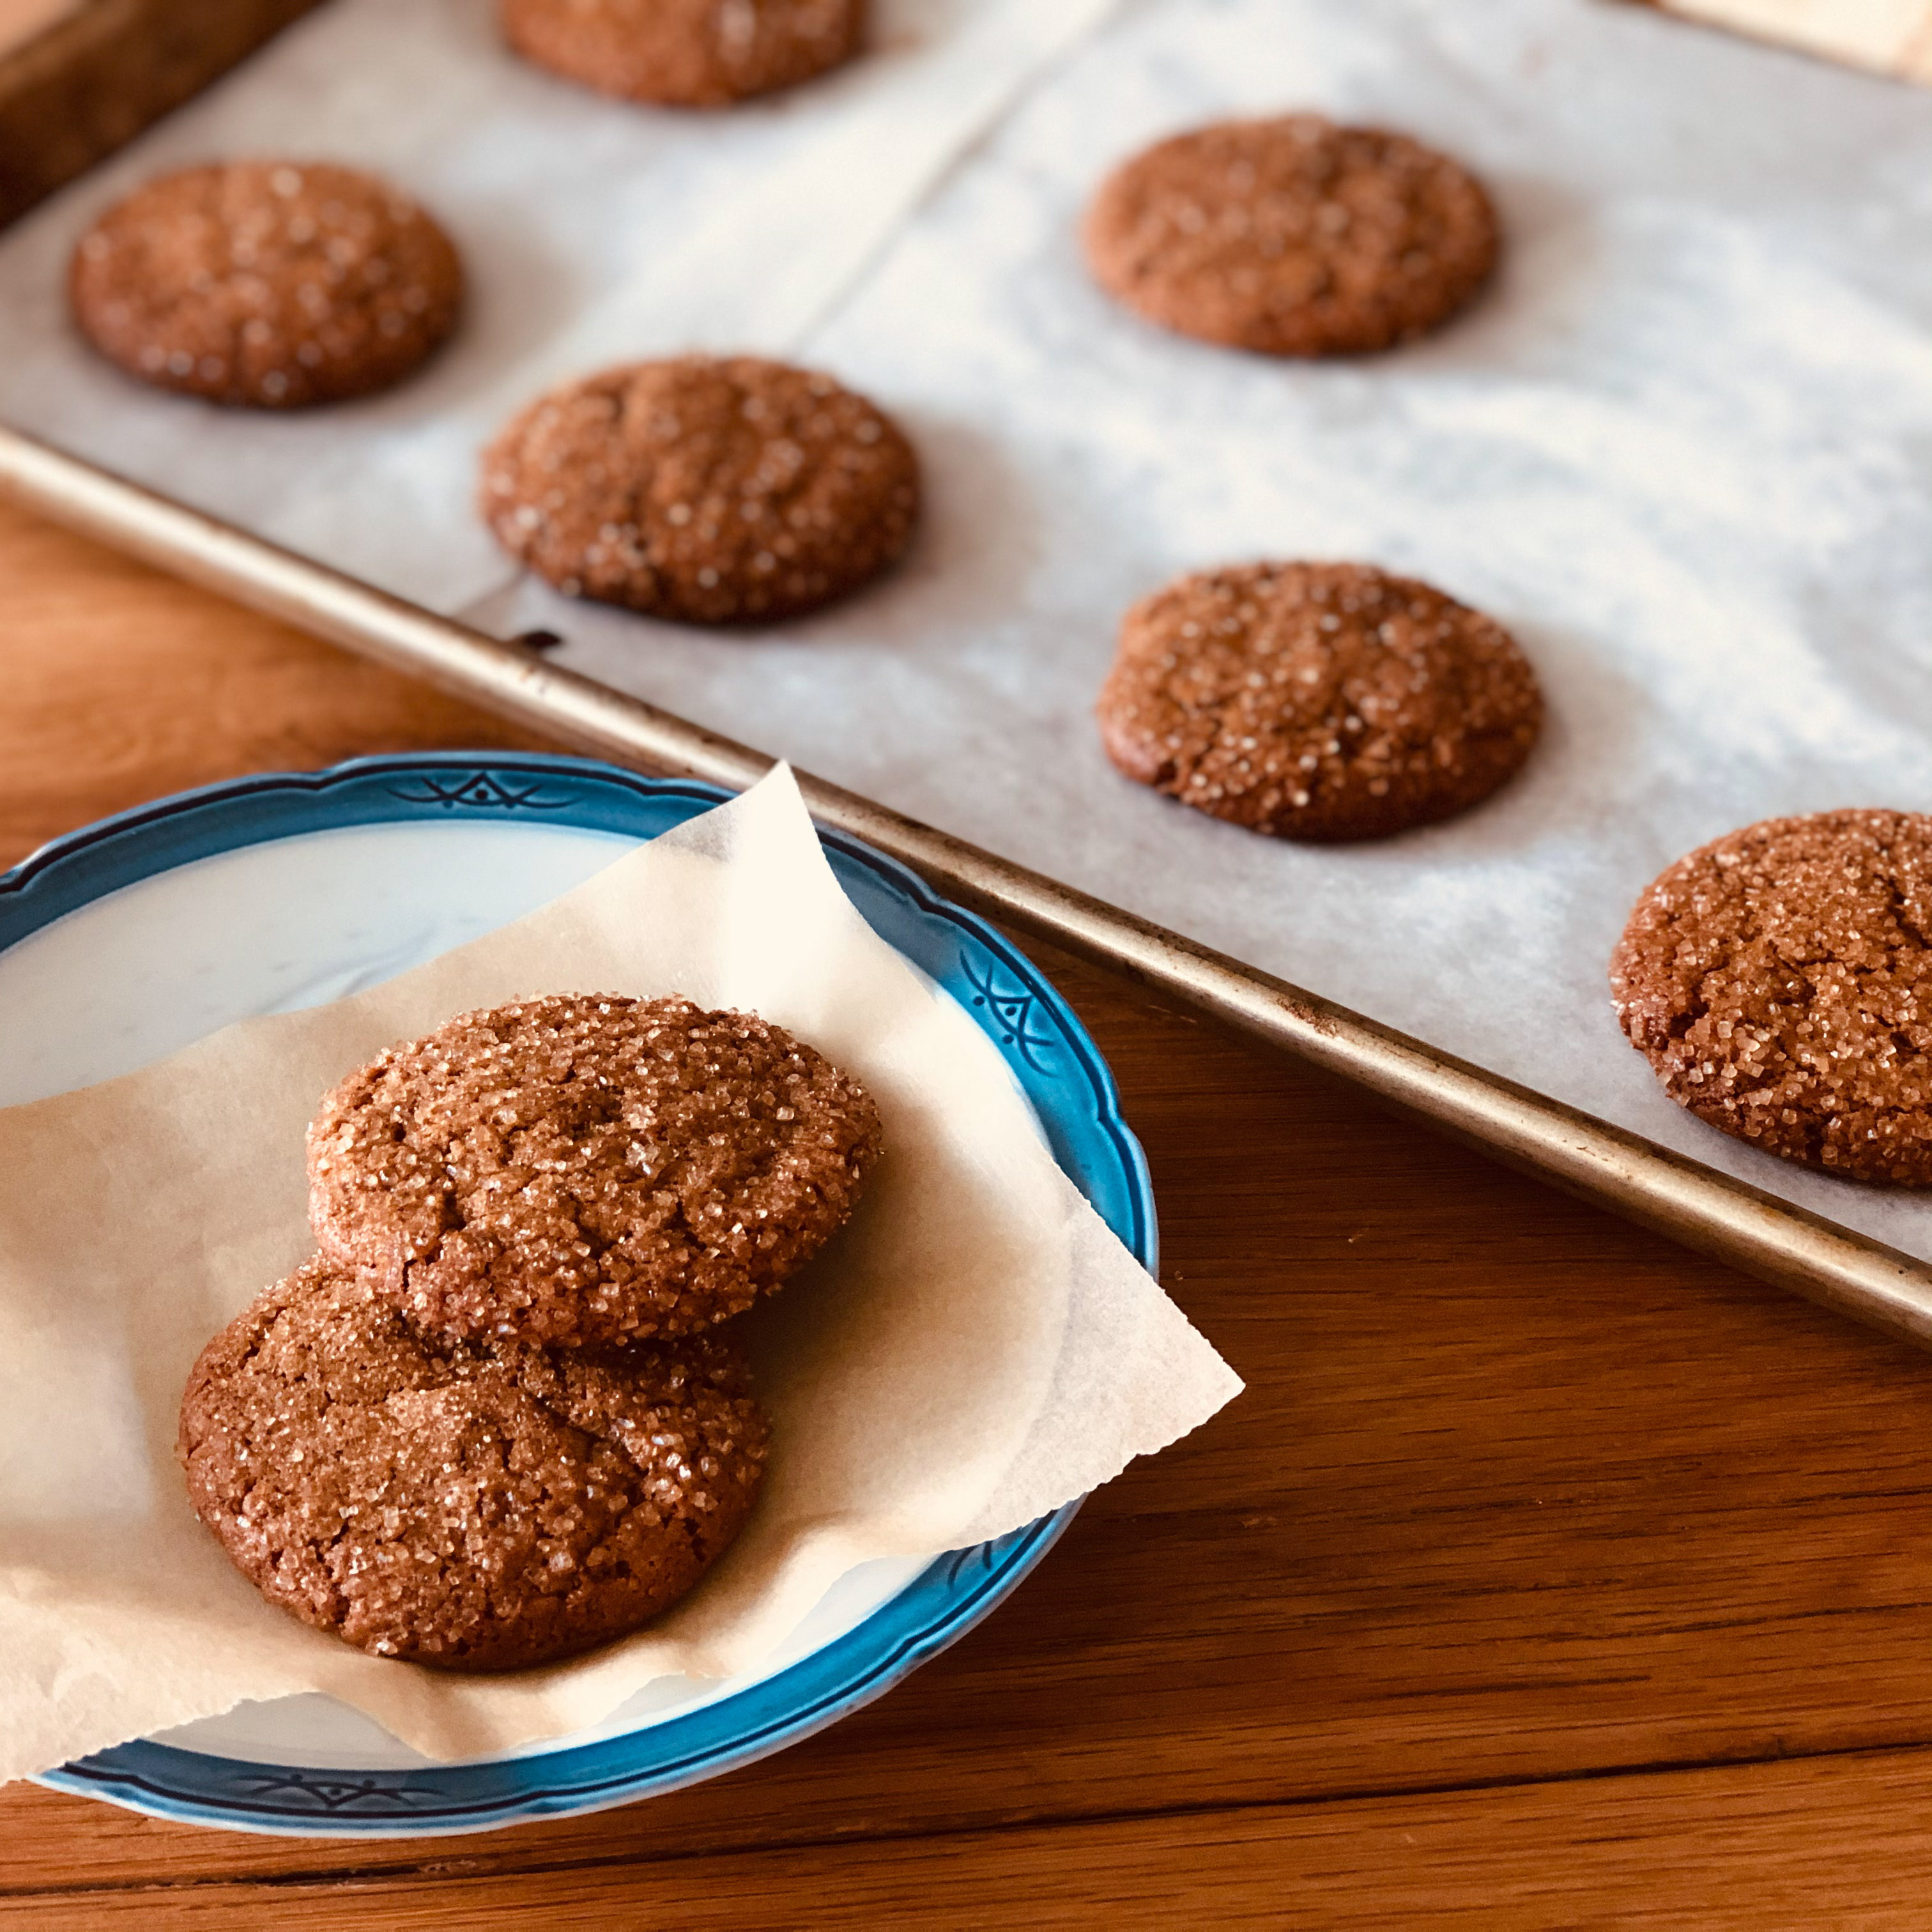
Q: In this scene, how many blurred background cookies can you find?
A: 5